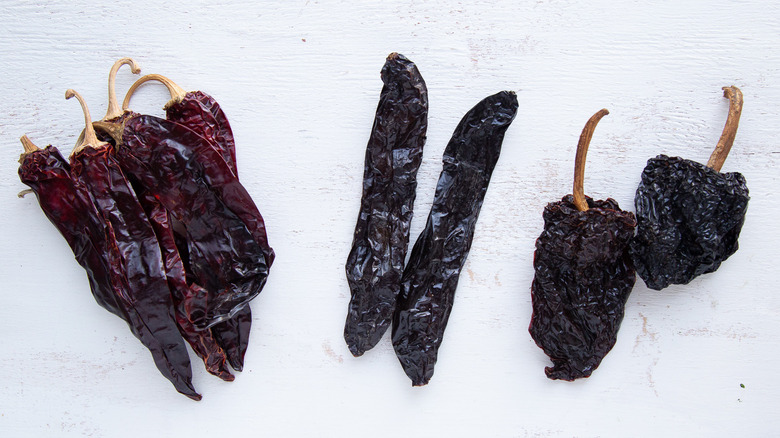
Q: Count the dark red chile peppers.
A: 5